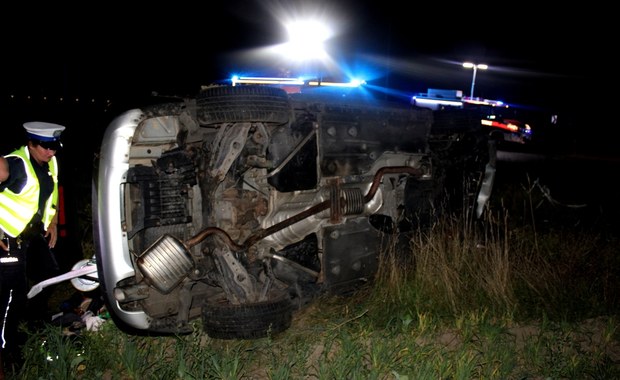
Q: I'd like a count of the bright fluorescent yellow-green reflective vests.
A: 1